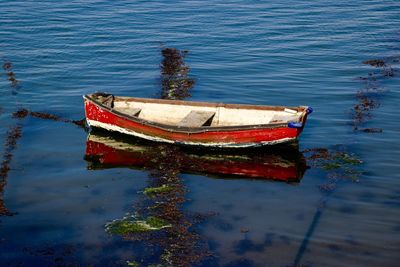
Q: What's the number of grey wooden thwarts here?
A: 2